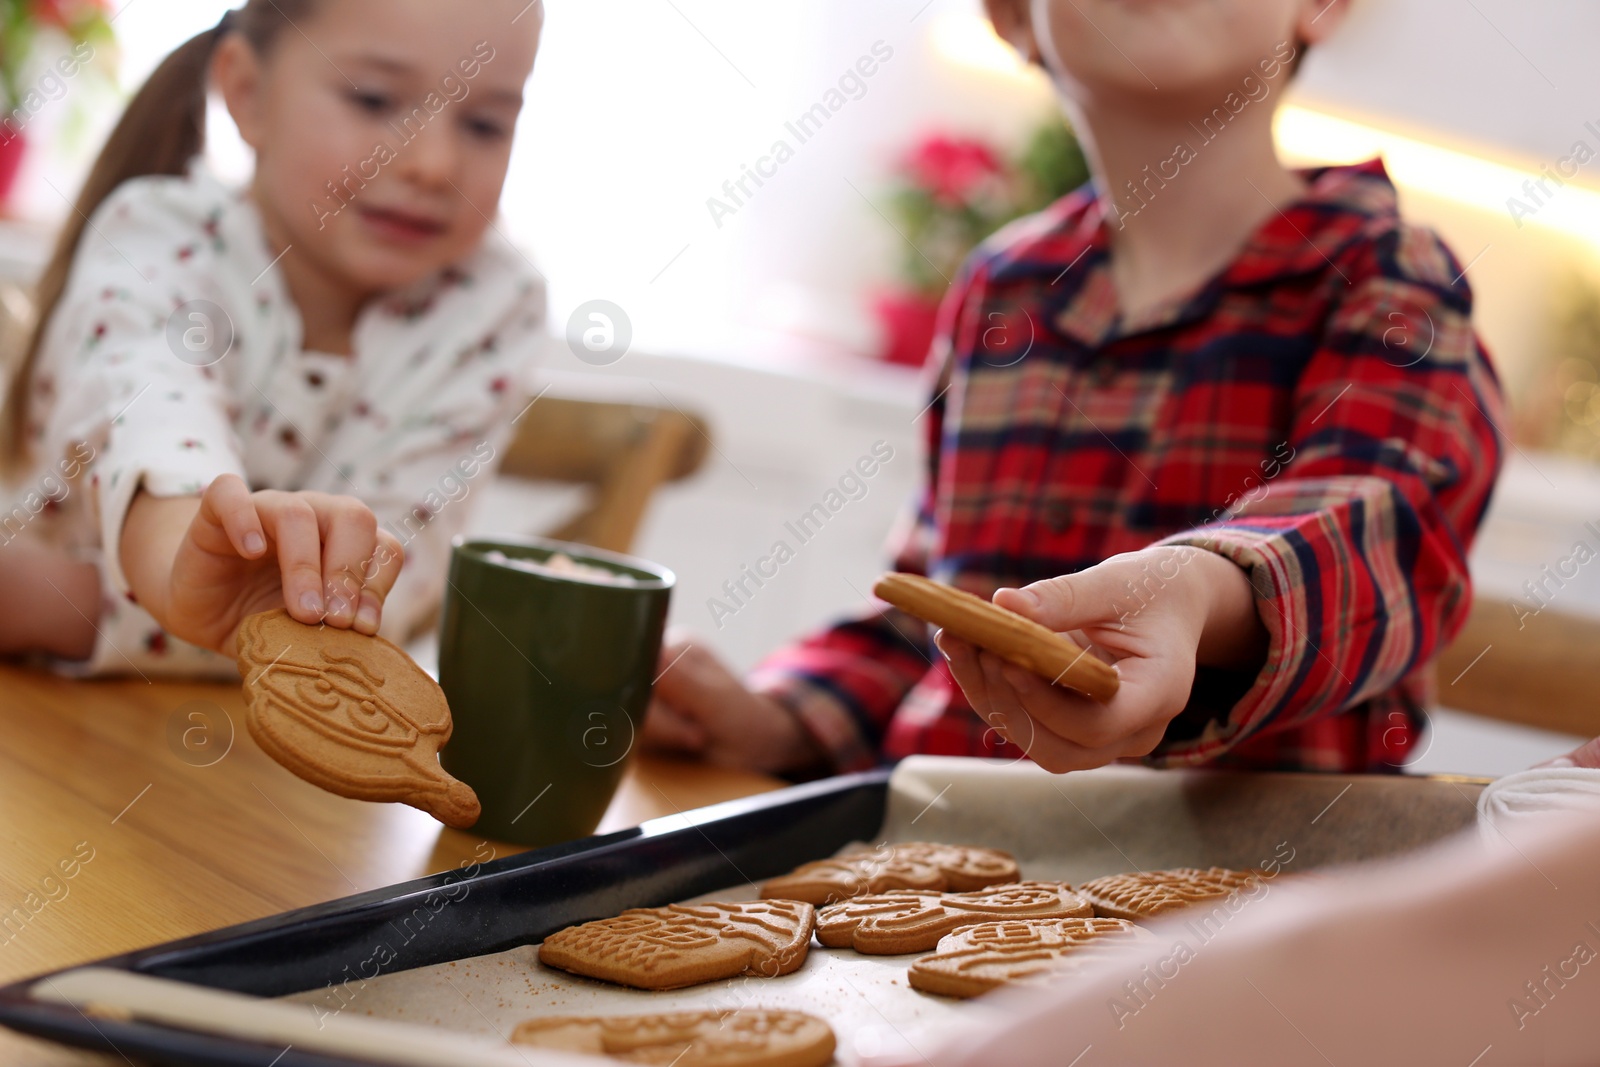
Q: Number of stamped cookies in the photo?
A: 8